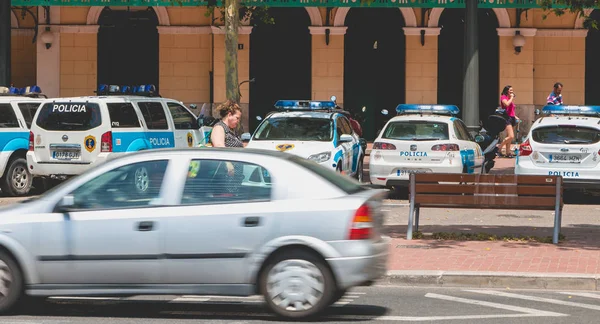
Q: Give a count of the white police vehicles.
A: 5